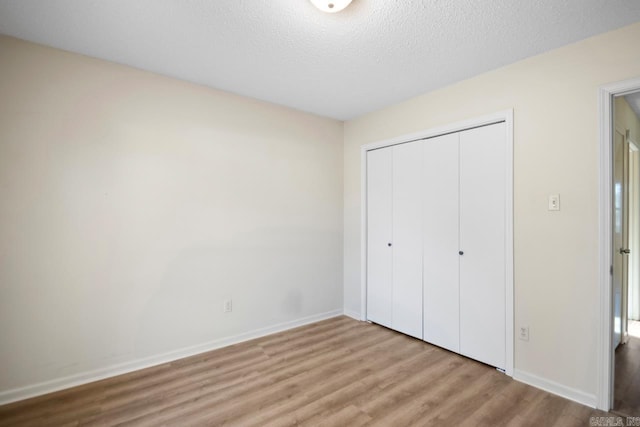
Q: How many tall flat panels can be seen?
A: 4